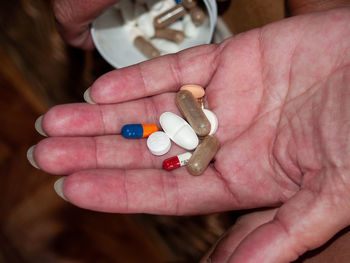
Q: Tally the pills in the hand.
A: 8